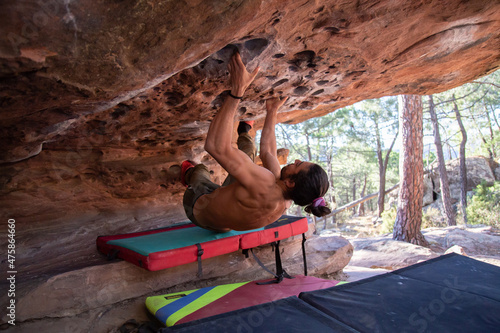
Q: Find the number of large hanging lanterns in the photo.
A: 0